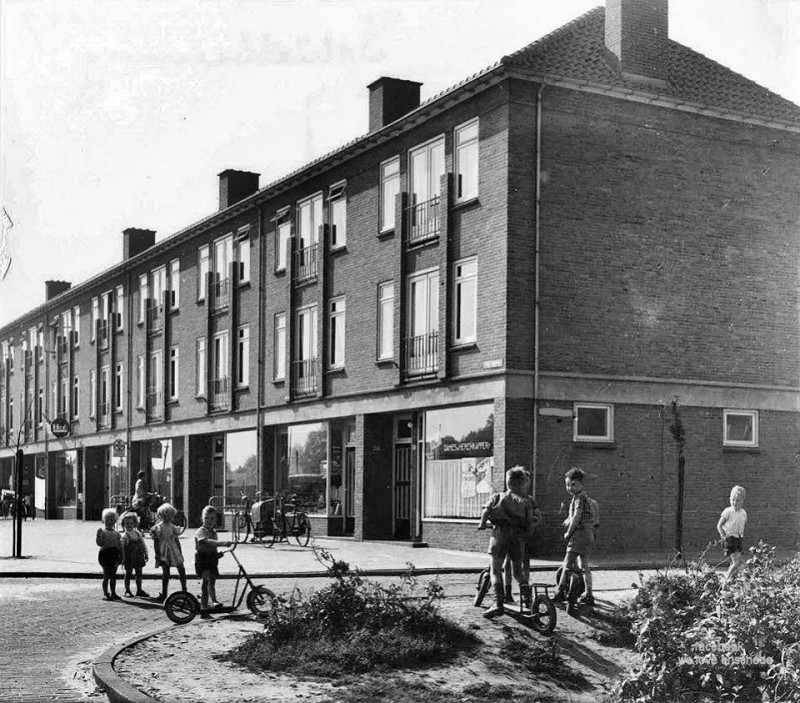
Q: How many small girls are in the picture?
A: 2